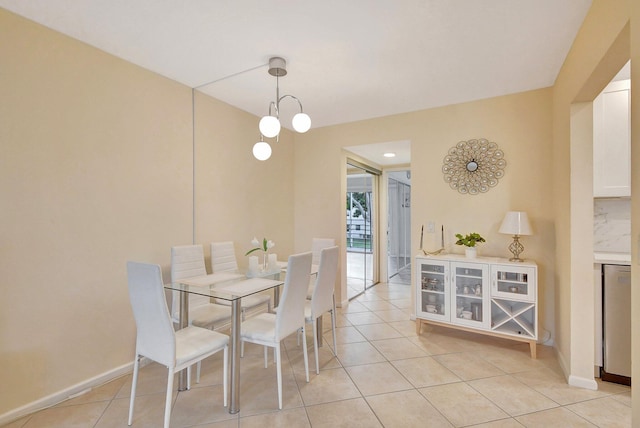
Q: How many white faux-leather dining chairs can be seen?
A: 6